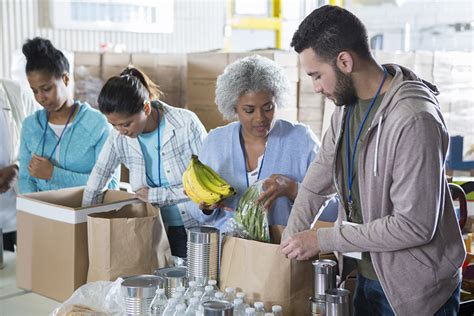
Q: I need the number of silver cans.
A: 7